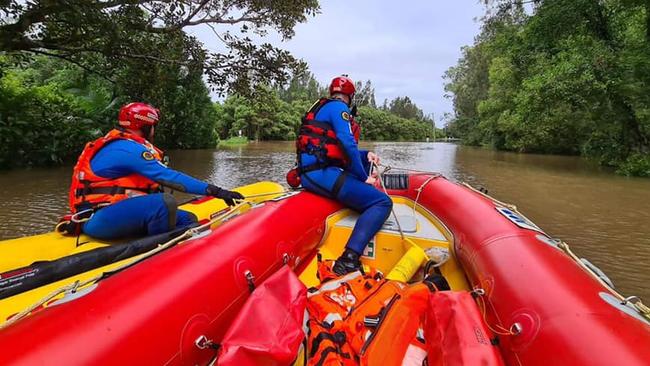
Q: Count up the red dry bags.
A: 2